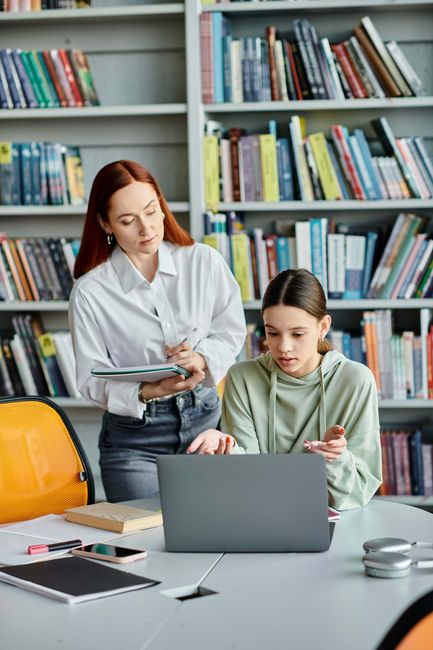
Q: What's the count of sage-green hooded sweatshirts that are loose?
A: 1